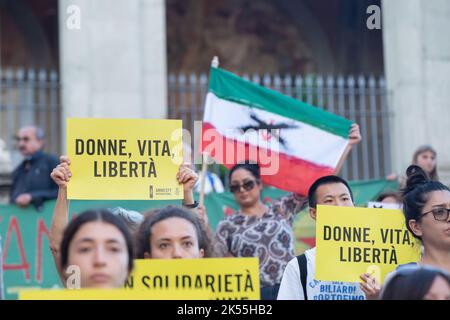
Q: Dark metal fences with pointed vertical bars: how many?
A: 2